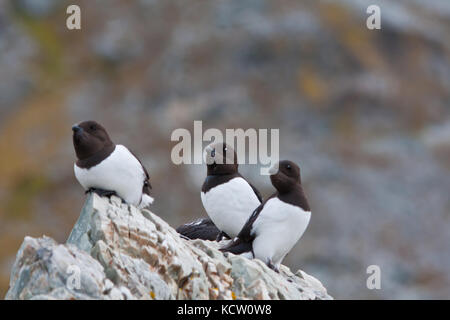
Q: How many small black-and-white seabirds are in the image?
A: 3